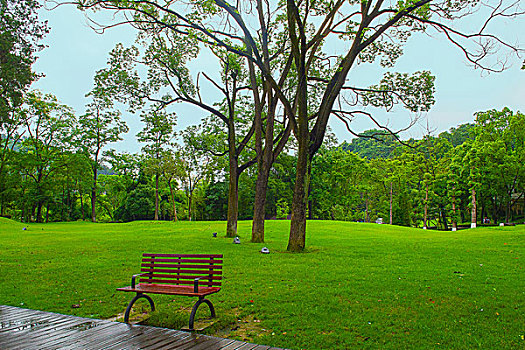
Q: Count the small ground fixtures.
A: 3